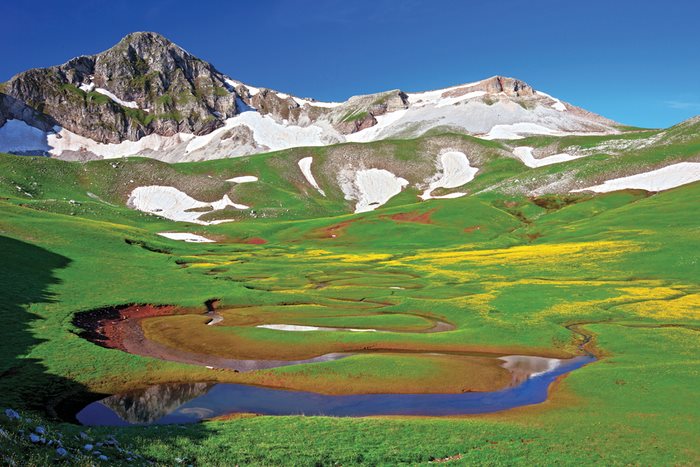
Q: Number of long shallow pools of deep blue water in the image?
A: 1